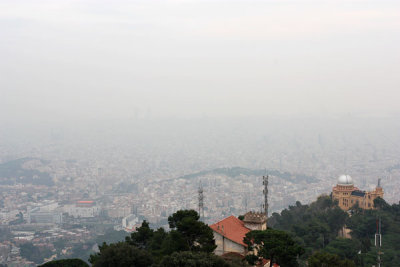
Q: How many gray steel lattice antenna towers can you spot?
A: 2